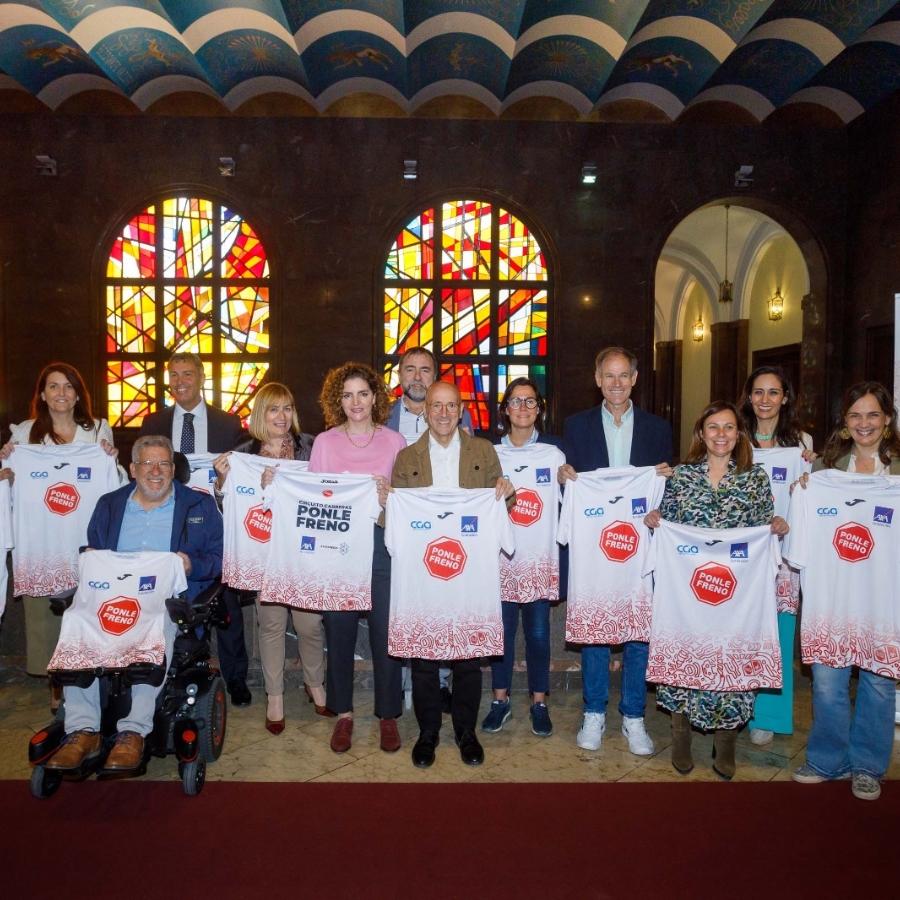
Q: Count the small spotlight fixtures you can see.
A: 5